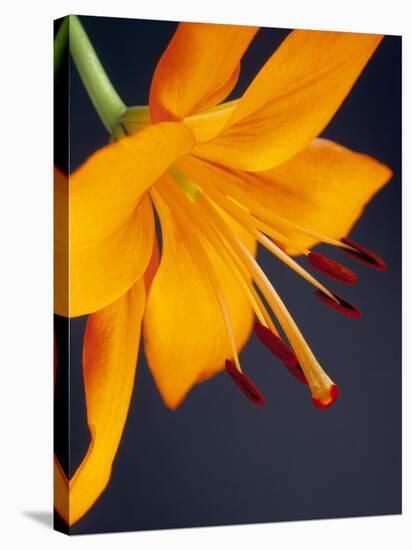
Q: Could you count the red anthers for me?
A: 6